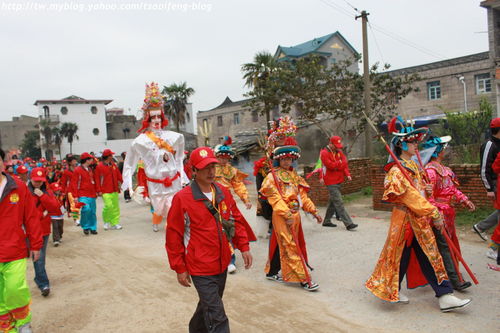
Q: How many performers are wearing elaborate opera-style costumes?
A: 4